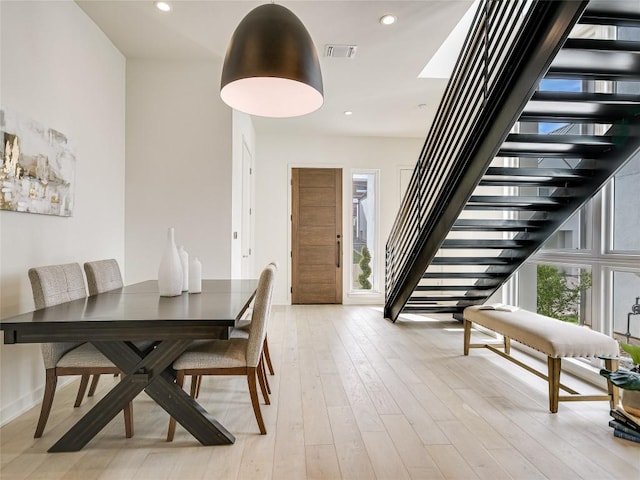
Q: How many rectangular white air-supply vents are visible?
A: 1